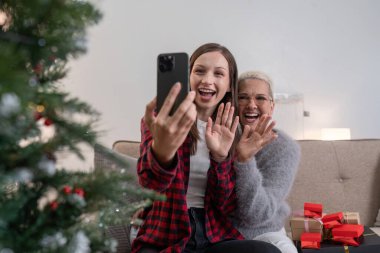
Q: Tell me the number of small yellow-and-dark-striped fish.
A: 0